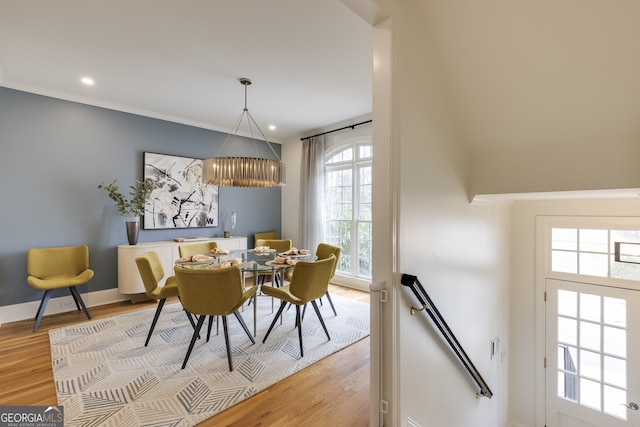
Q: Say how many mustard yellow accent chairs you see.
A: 8